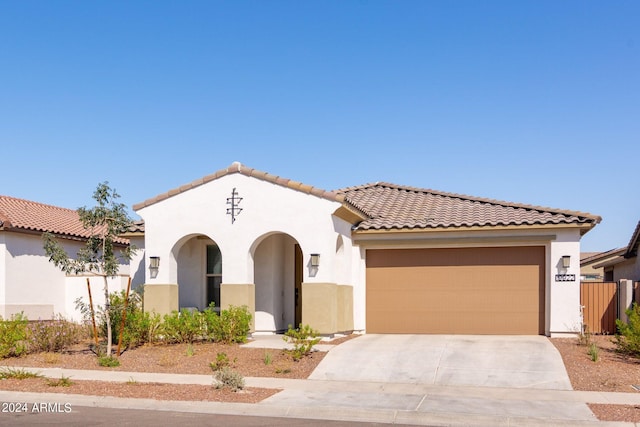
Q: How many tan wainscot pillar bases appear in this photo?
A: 3